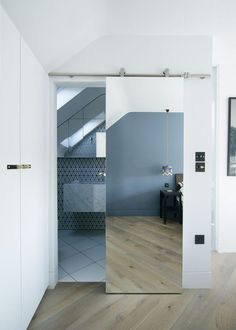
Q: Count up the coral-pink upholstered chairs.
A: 0